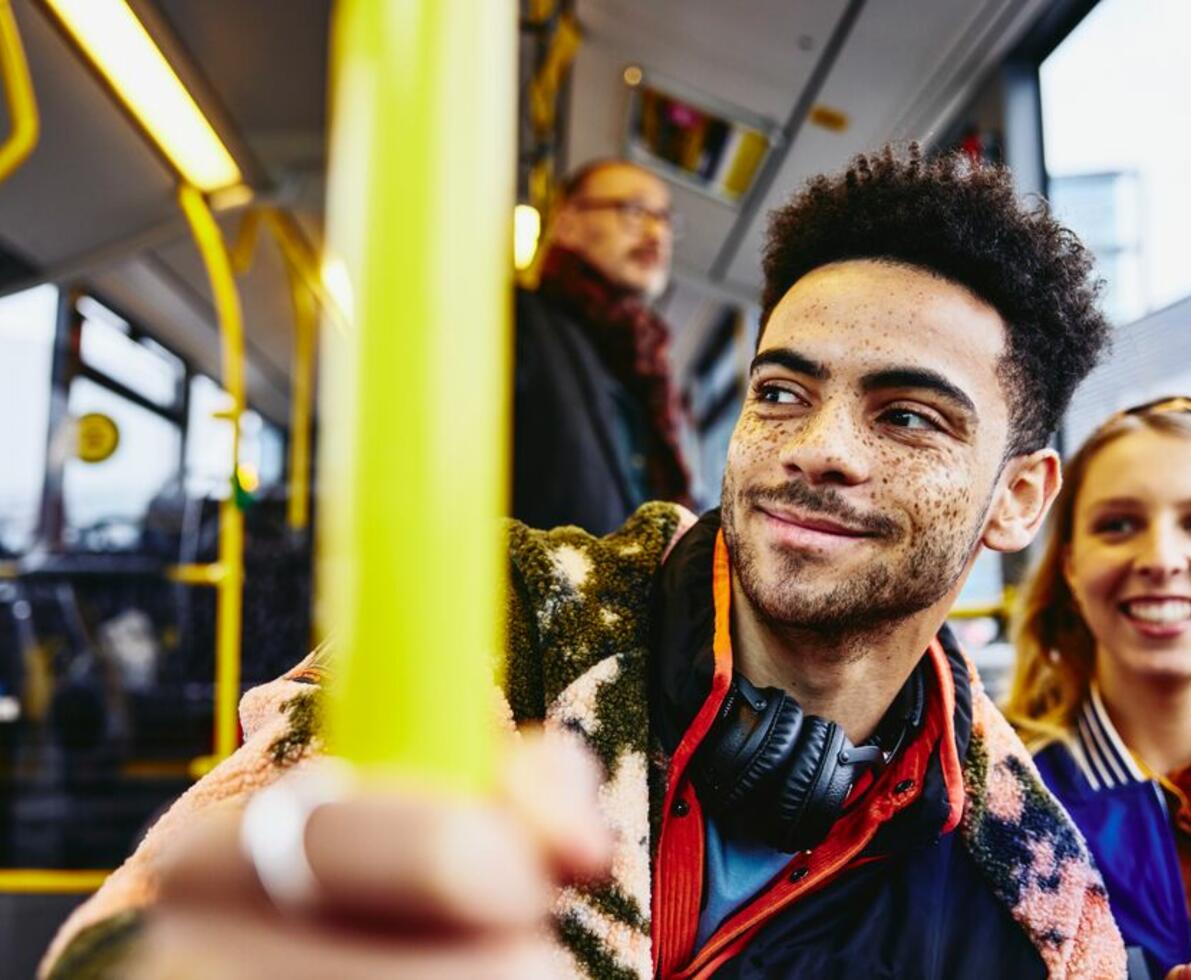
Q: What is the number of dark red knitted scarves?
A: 1